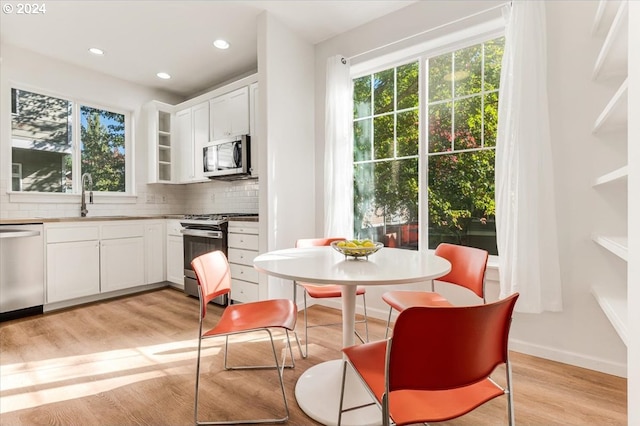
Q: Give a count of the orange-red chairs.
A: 4